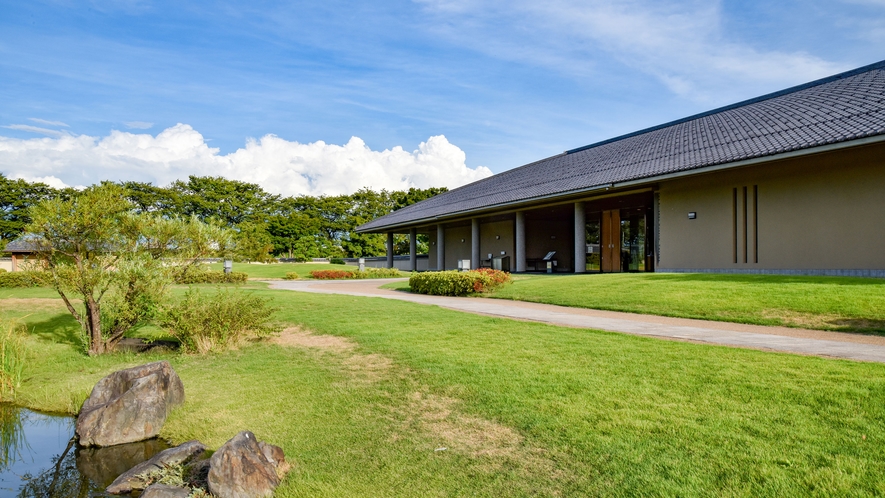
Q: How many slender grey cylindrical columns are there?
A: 6